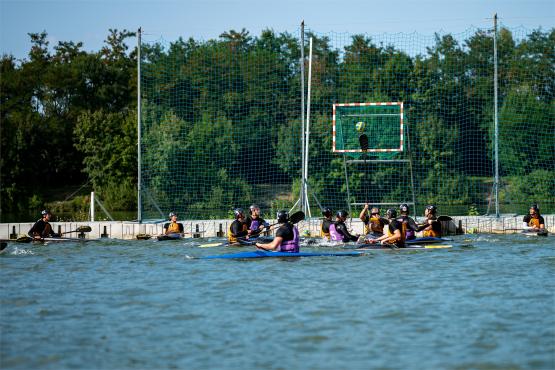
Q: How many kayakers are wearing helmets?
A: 12